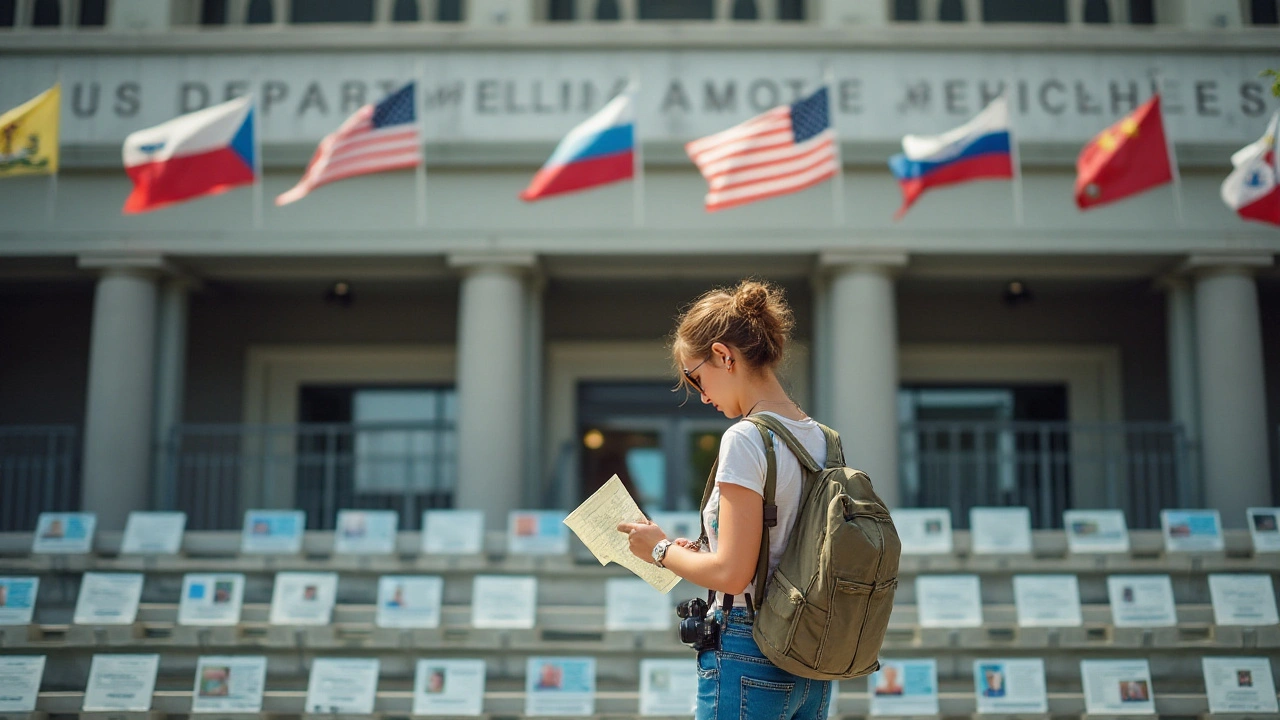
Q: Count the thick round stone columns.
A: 4